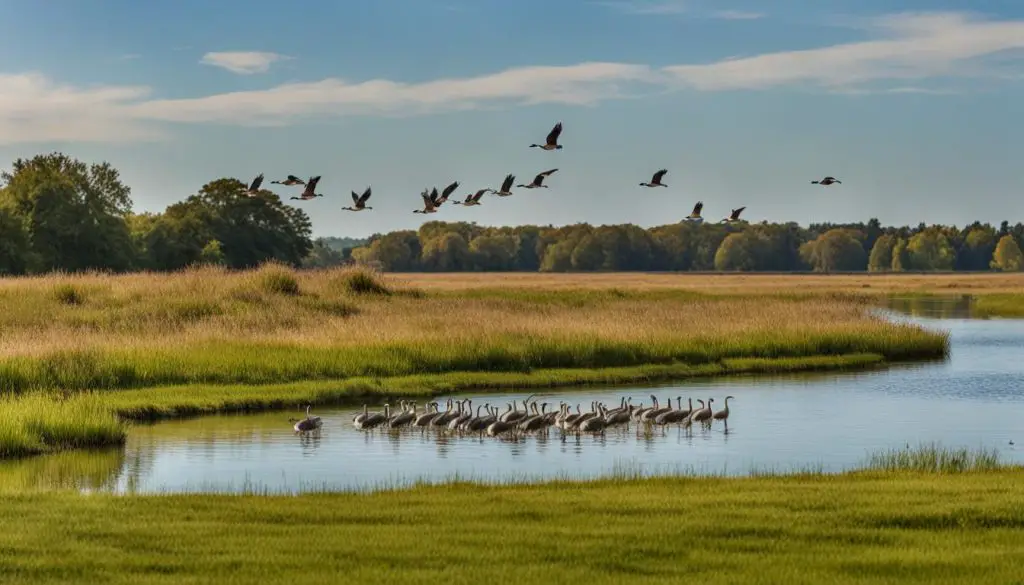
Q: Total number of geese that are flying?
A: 14